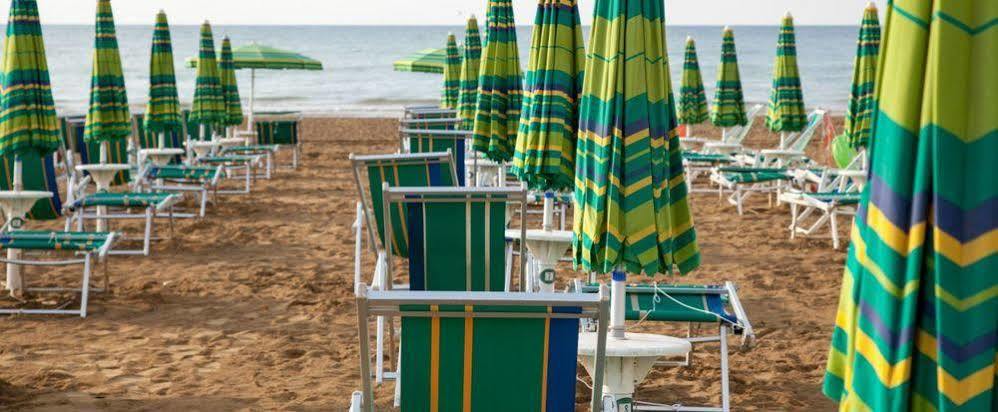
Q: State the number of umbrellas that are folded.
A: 15